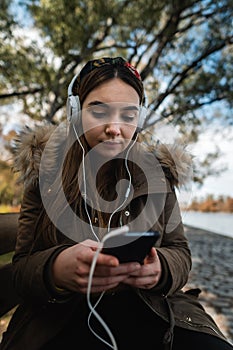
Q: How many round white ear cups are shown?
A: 2